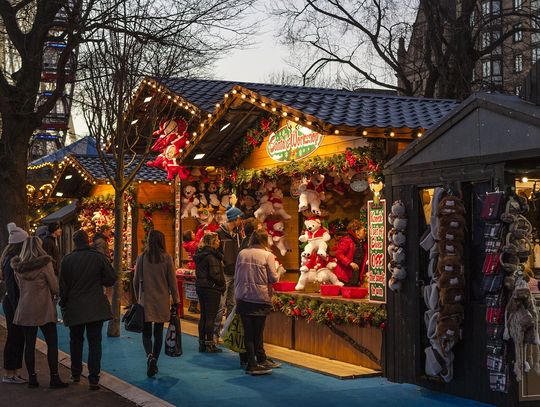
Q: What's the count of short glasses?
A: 0